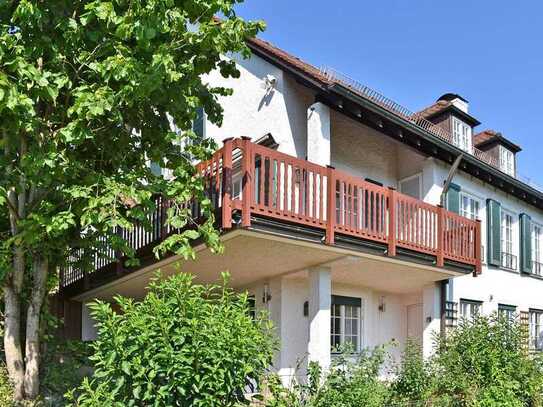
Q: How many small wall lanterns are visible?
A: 2